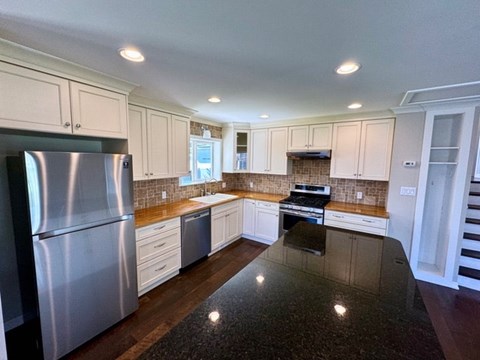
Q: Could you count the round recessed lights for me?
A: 5